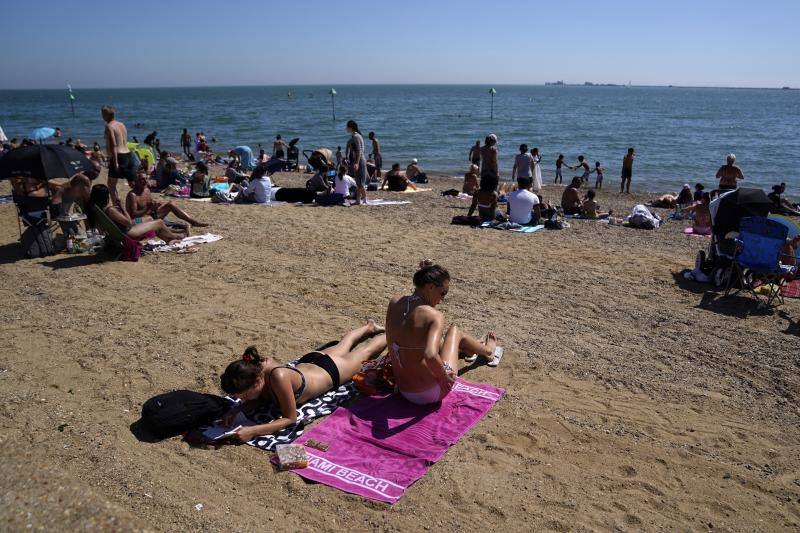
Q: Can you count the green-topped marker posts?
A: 3